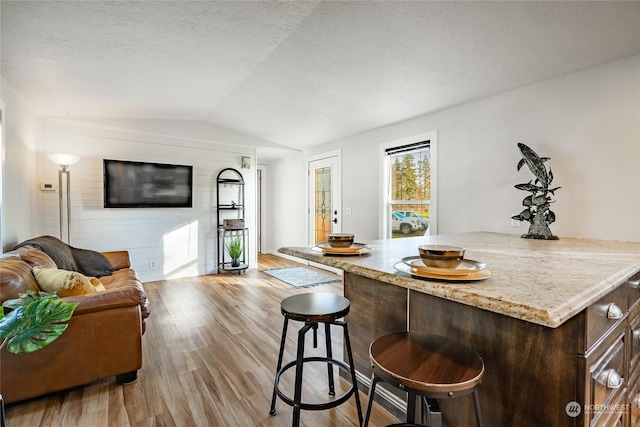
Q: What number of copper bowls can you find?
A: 2